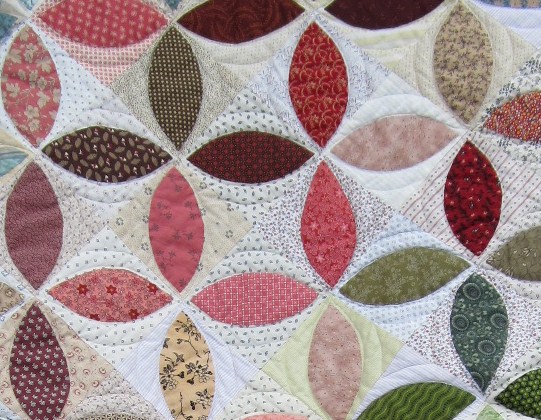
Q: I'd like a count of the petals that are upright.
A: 12